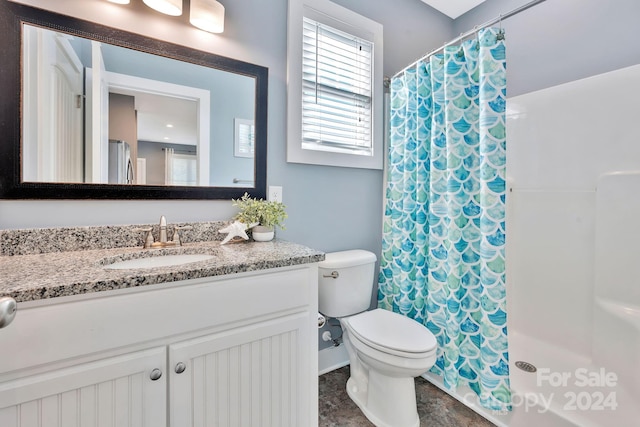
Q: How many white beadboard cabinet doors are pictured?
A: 2